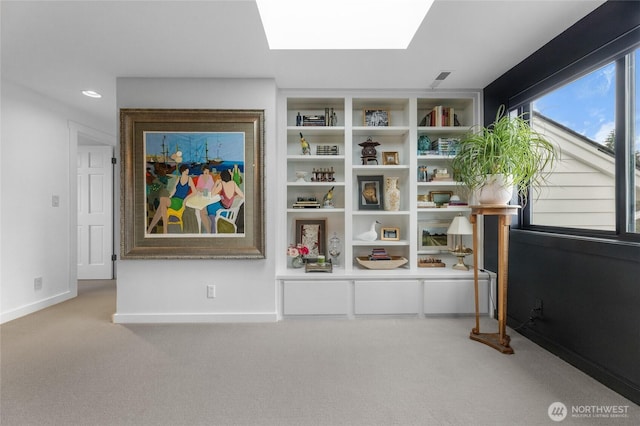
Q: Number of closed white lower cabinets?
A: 3